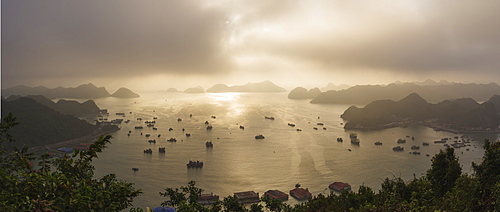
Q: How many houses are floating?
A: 5